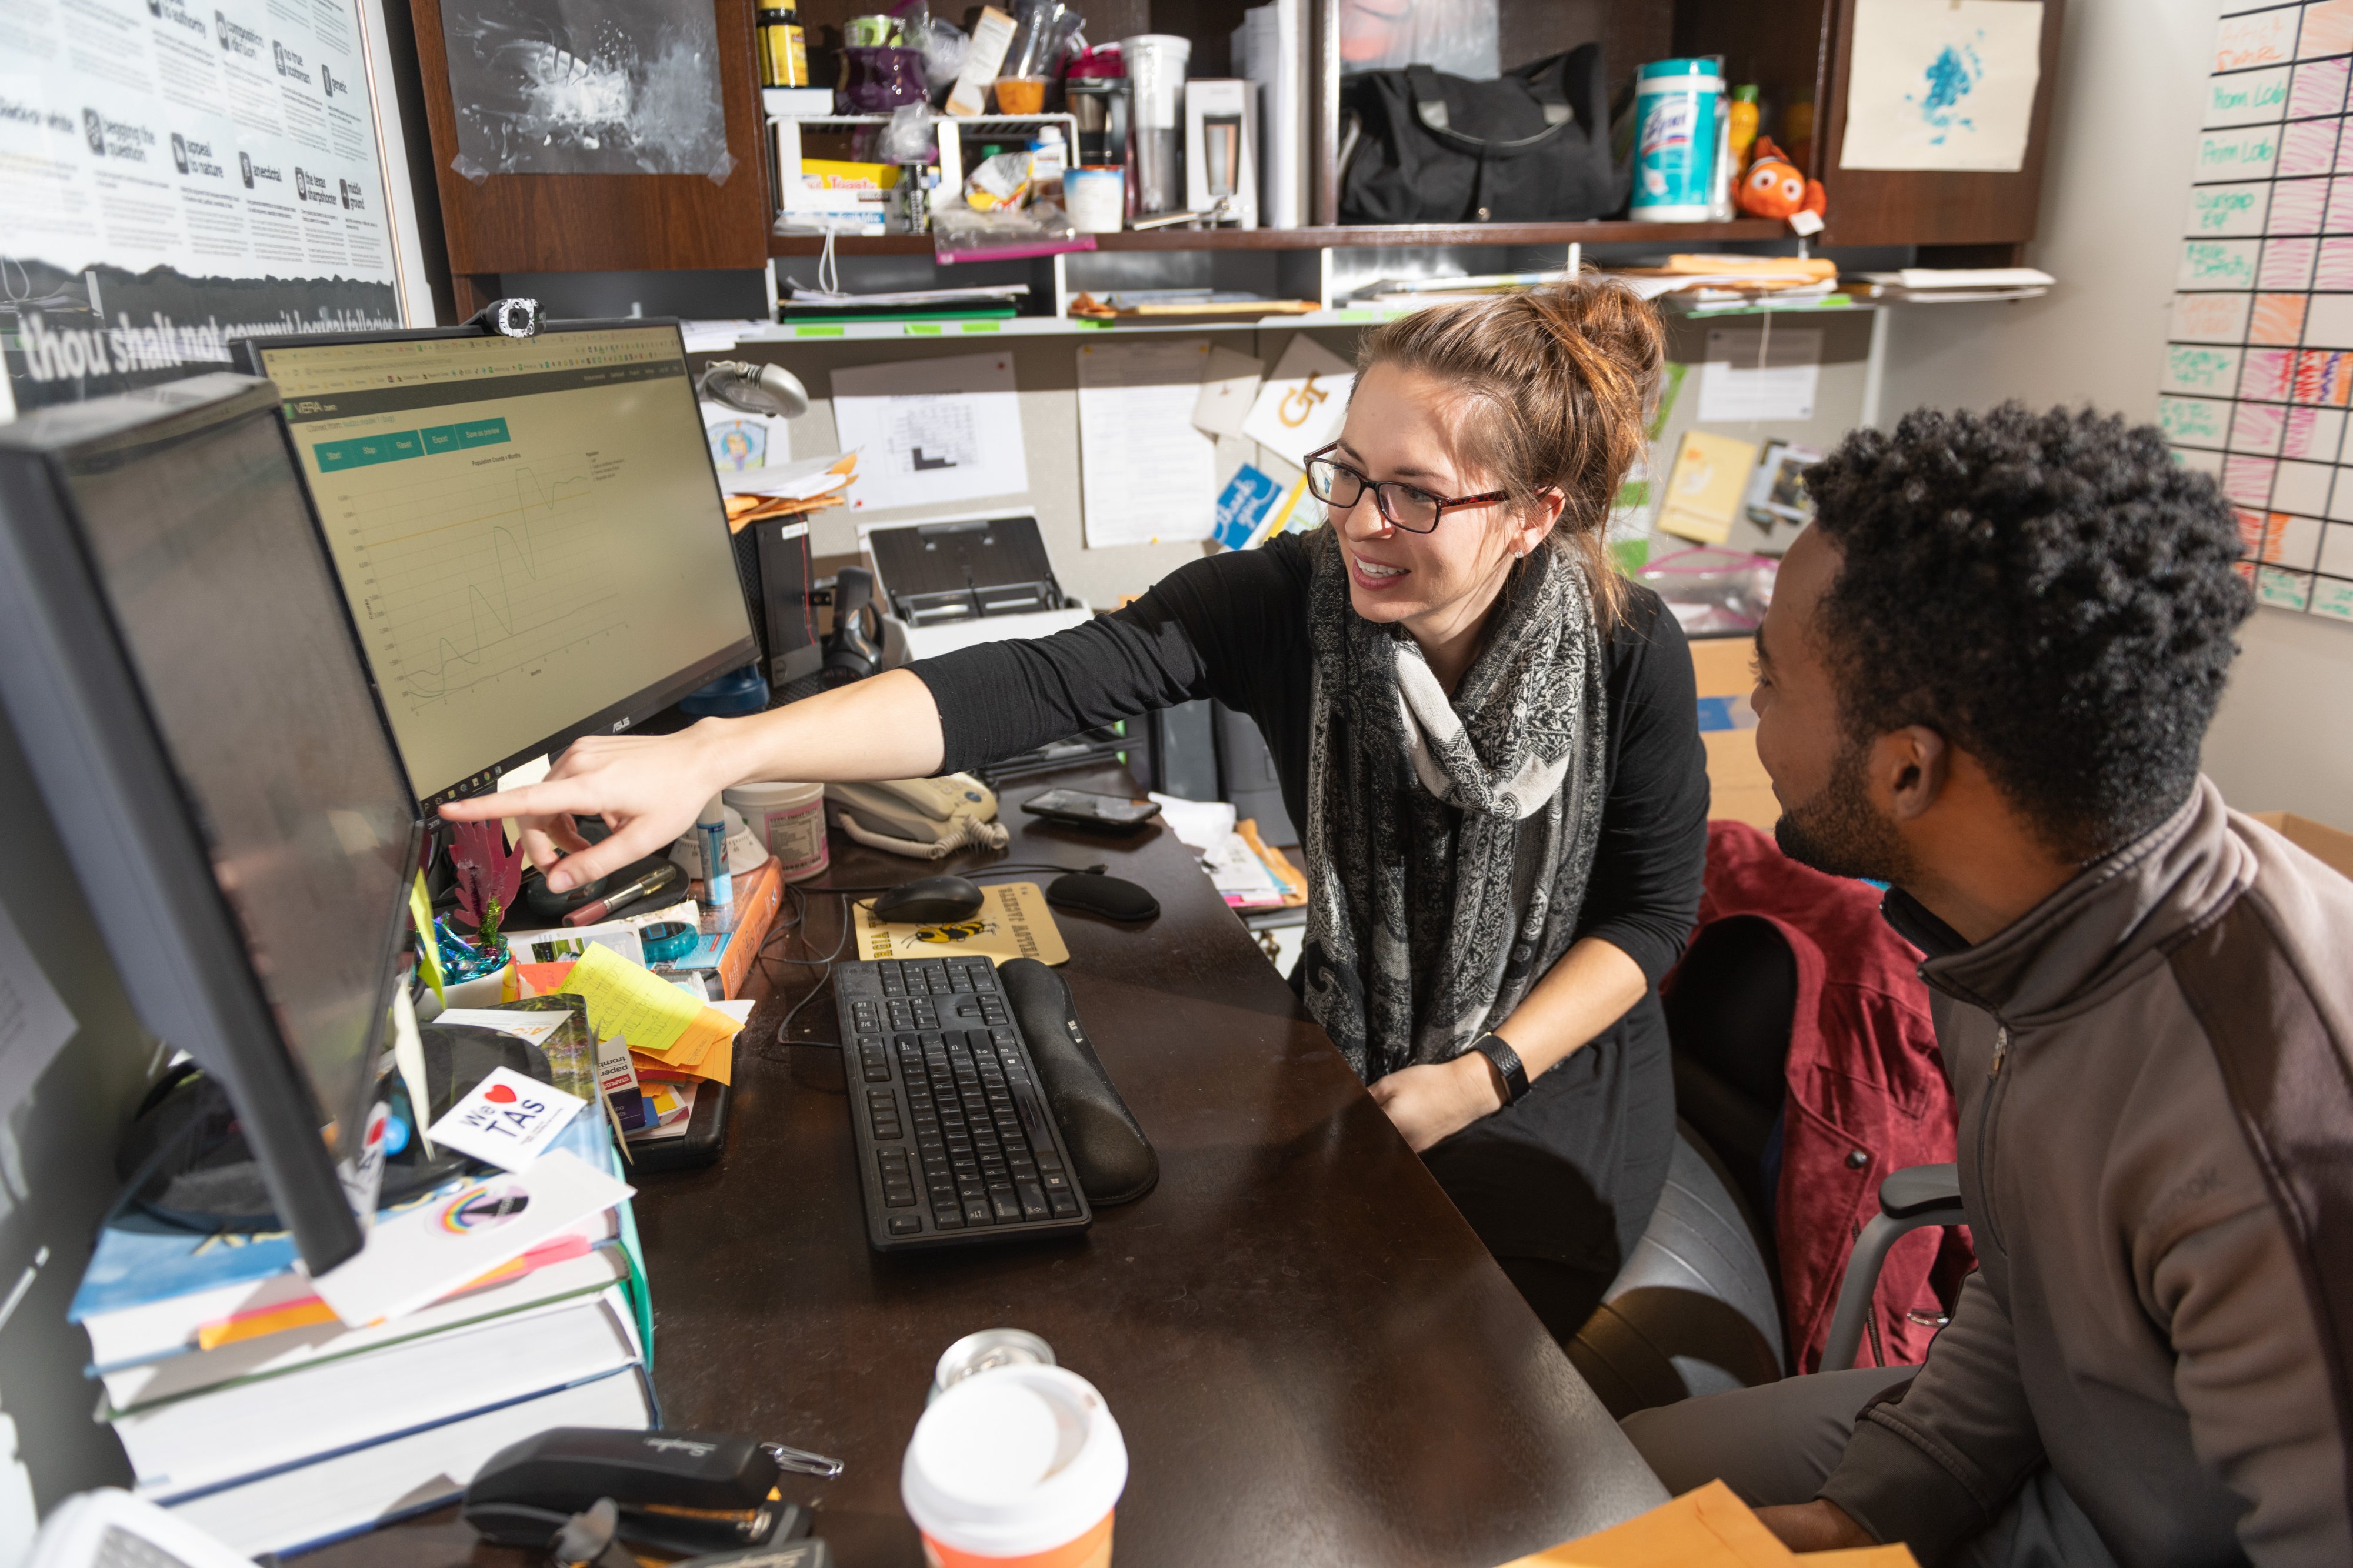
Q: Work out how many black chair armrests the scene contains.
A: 1